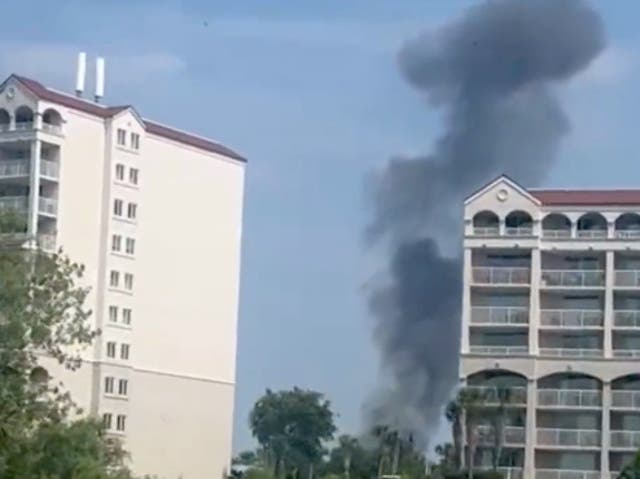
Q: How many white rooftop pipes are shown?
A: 2